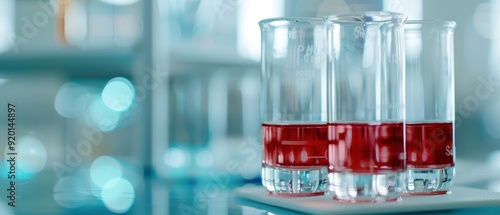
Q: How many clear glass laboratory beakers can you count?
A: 3